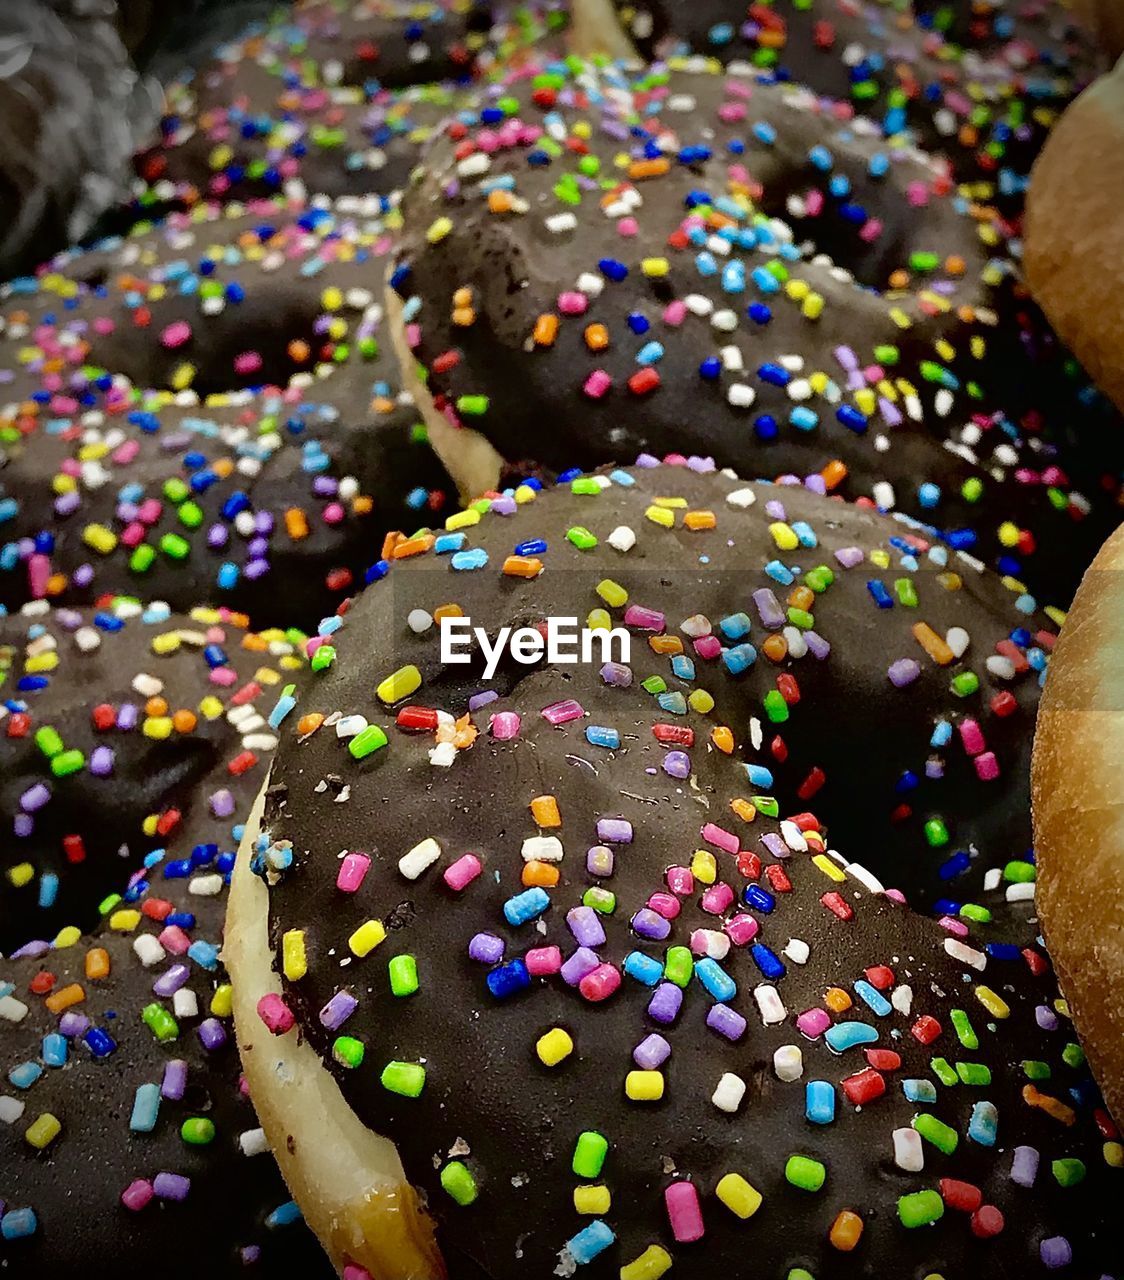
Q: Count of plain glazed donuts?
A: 2